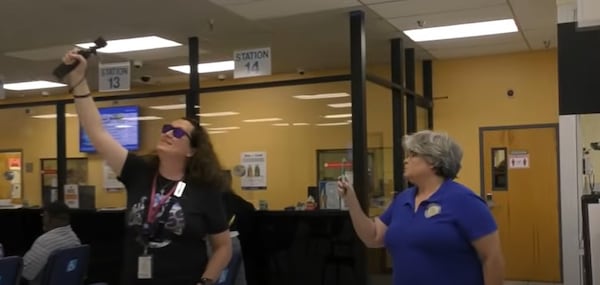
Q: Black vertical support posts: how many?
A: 6